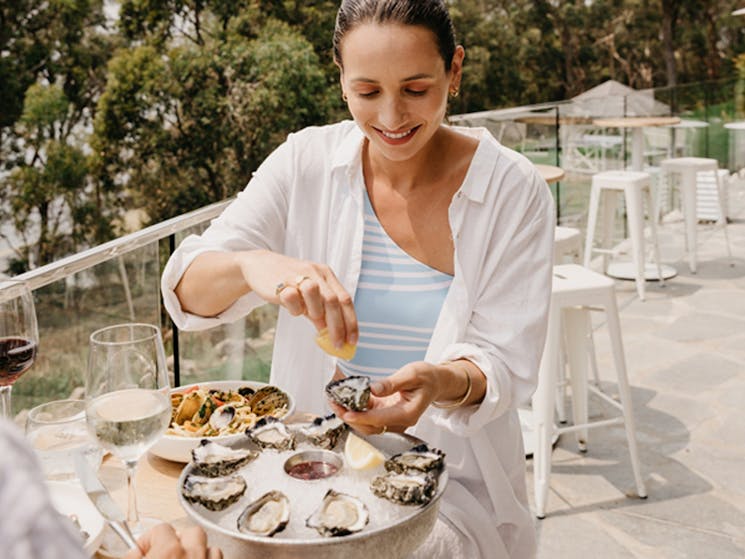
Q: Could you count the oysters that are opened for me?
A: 9